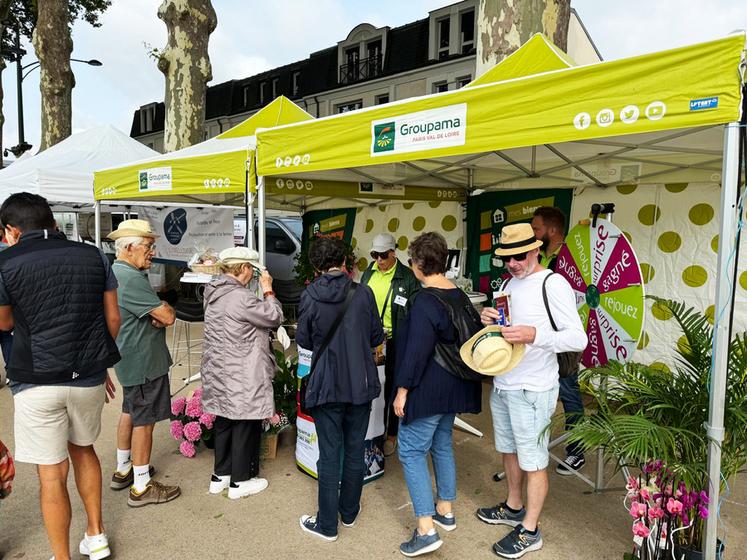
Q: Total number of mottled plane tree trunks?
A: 3